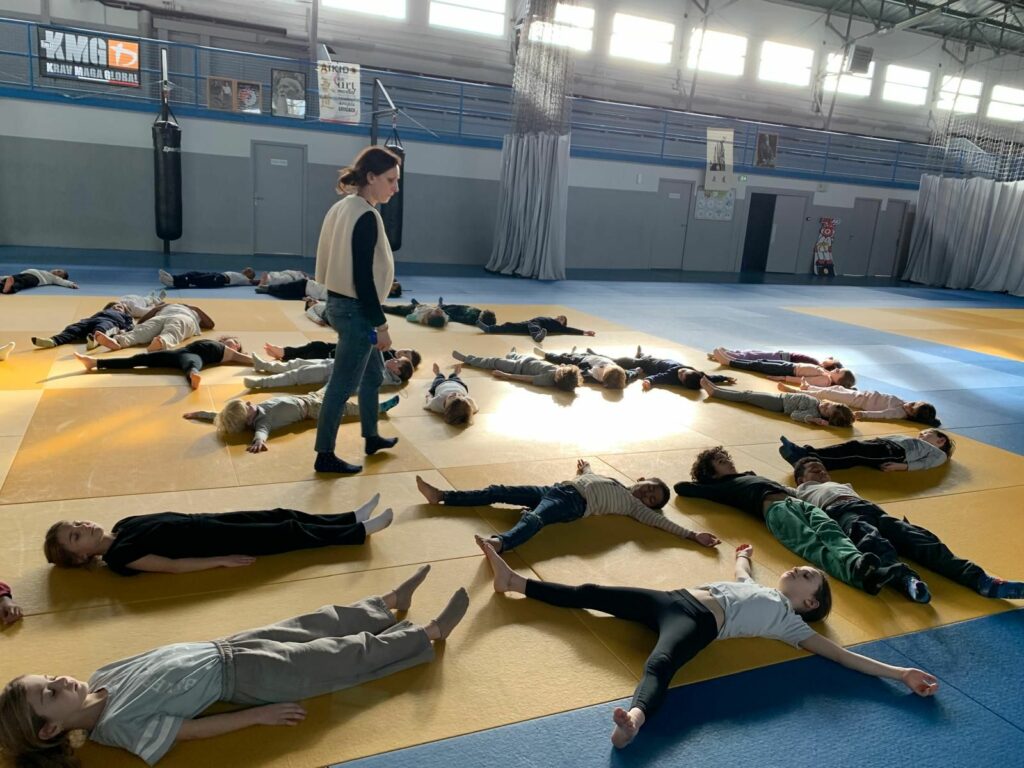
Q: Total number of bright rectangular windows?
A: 10